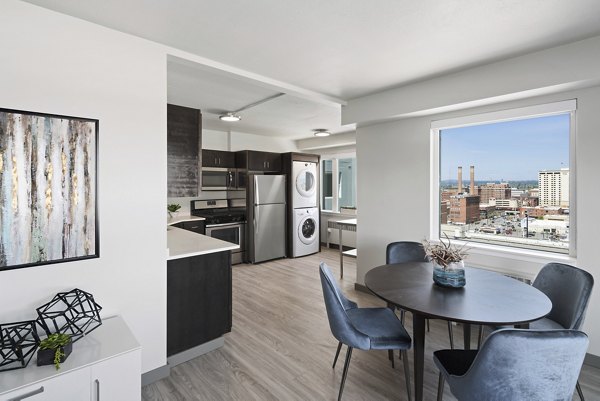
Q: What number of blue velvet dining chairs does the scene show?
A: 4